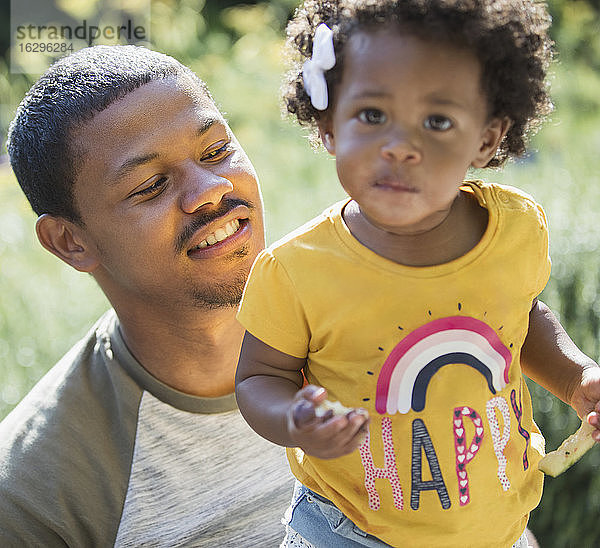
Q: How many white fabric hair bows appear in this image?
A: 1